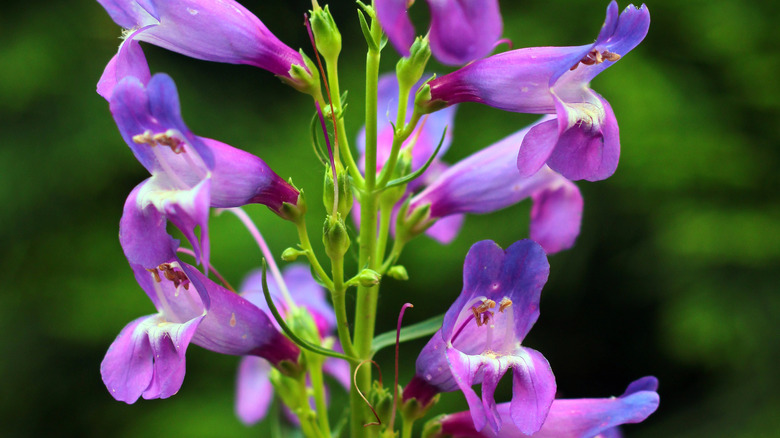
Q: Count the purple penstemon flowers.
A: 10